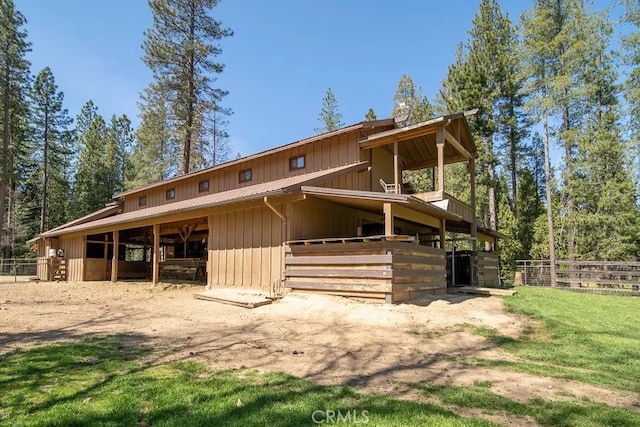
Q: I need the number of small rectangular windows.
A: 5